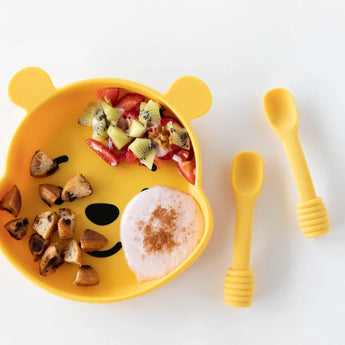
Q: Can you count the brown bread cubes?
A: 12